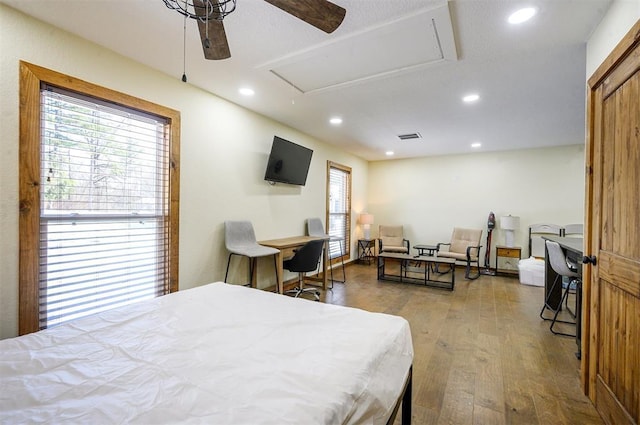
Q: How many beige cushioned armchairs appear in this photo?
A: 2